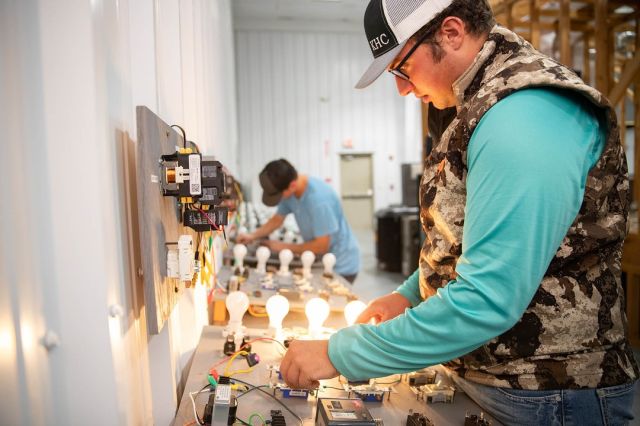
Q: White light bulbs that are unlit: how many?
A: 6